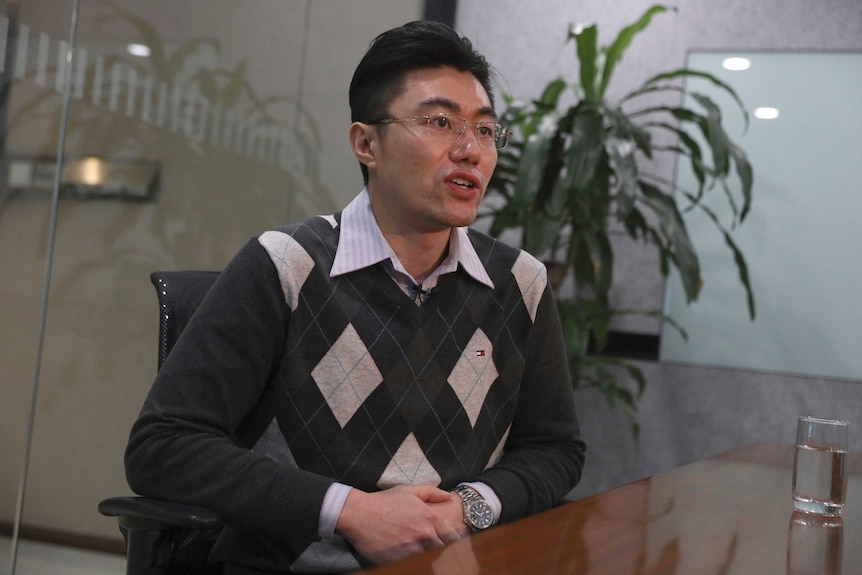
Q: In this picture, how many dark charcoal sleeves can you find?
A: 2